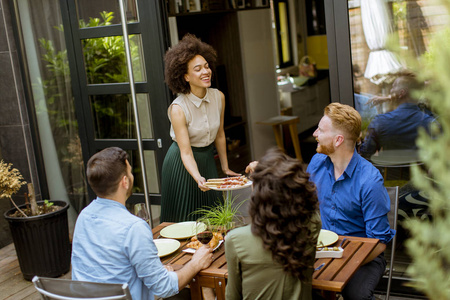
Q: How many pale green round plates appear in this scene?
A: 3